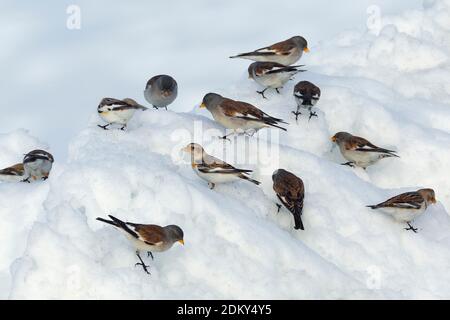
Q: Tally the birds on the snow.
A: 13